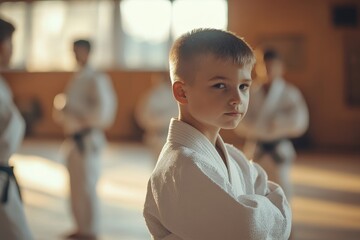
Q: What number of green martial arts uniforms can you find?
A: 0